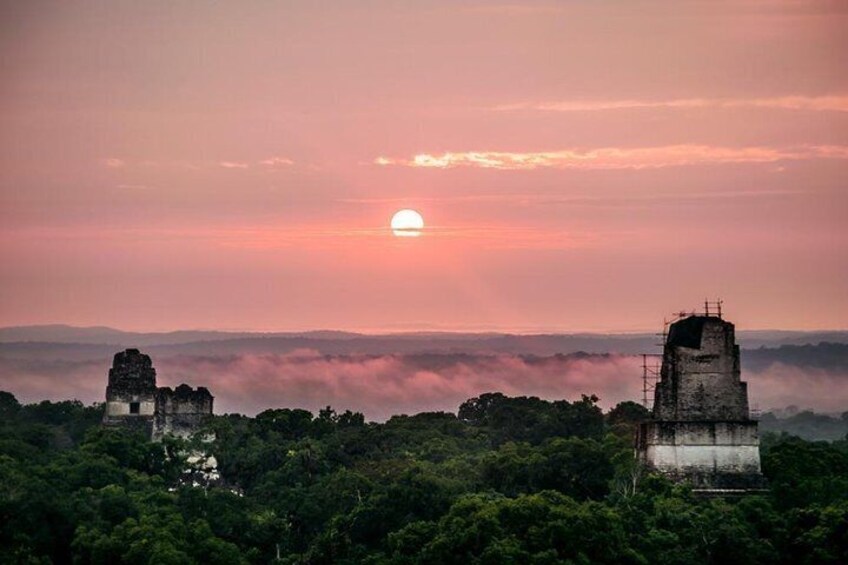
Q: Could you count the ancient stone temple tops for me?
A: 3